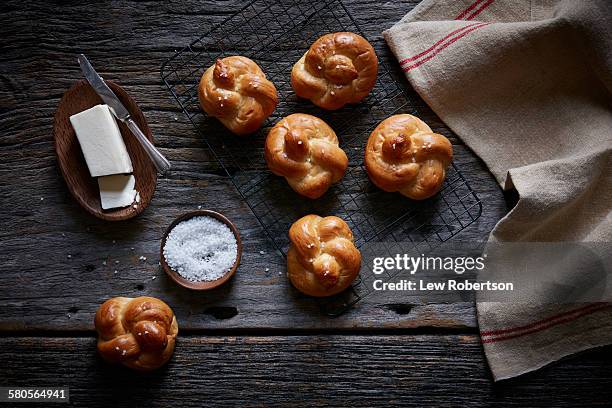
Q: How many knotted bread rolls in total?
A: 6